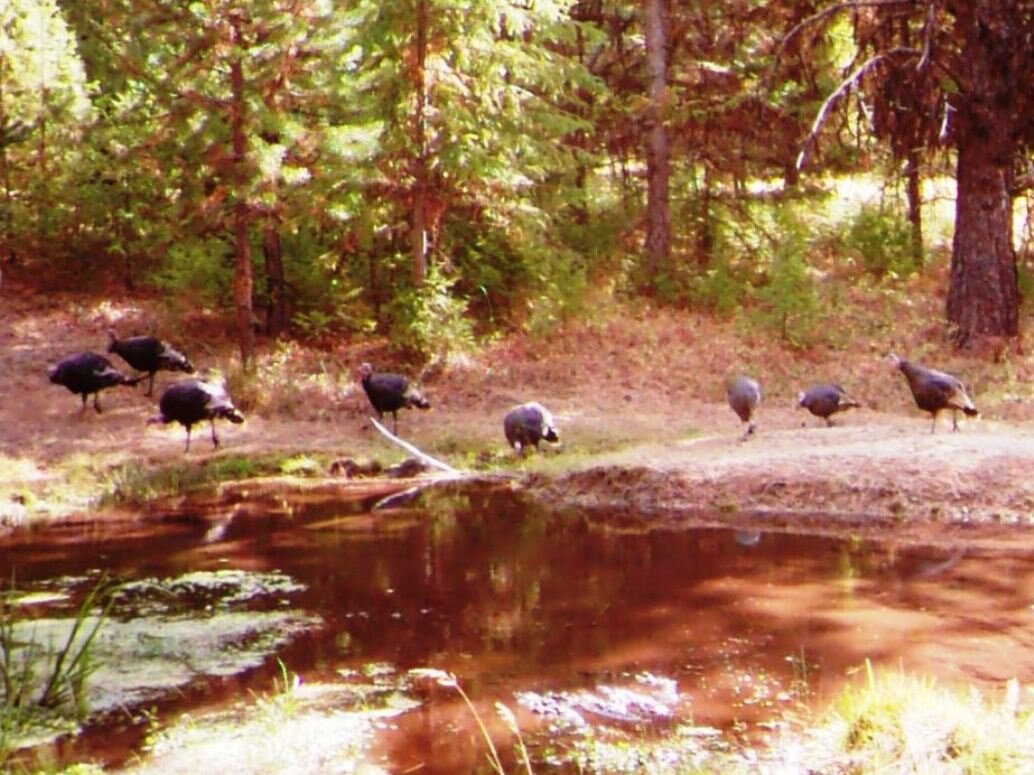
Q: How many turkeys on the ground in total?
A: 8